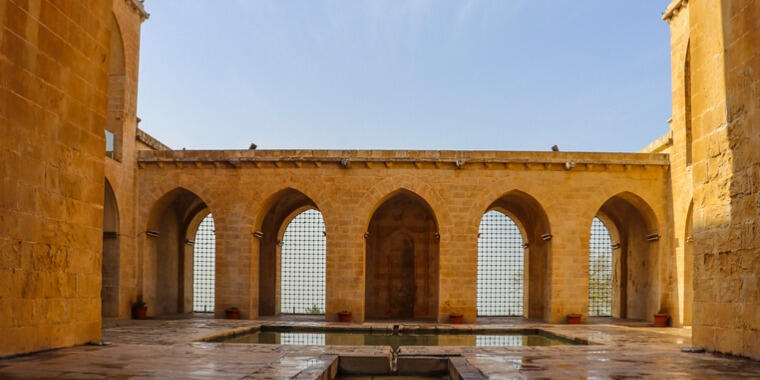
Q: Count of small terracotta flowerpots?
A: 6